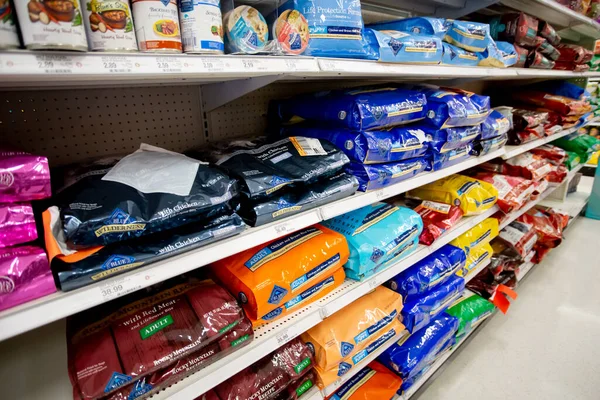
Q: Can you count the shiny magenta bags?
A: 3